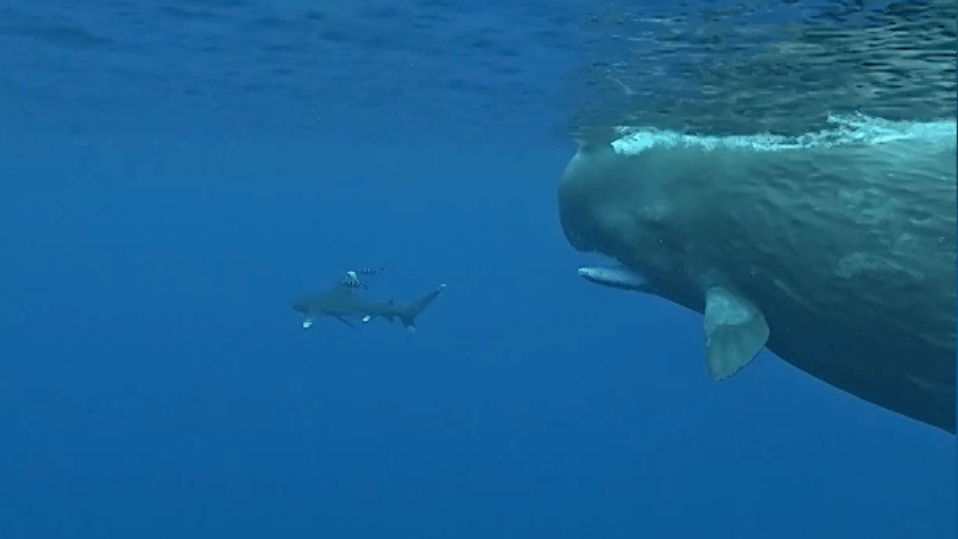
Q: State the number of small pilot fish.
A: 2